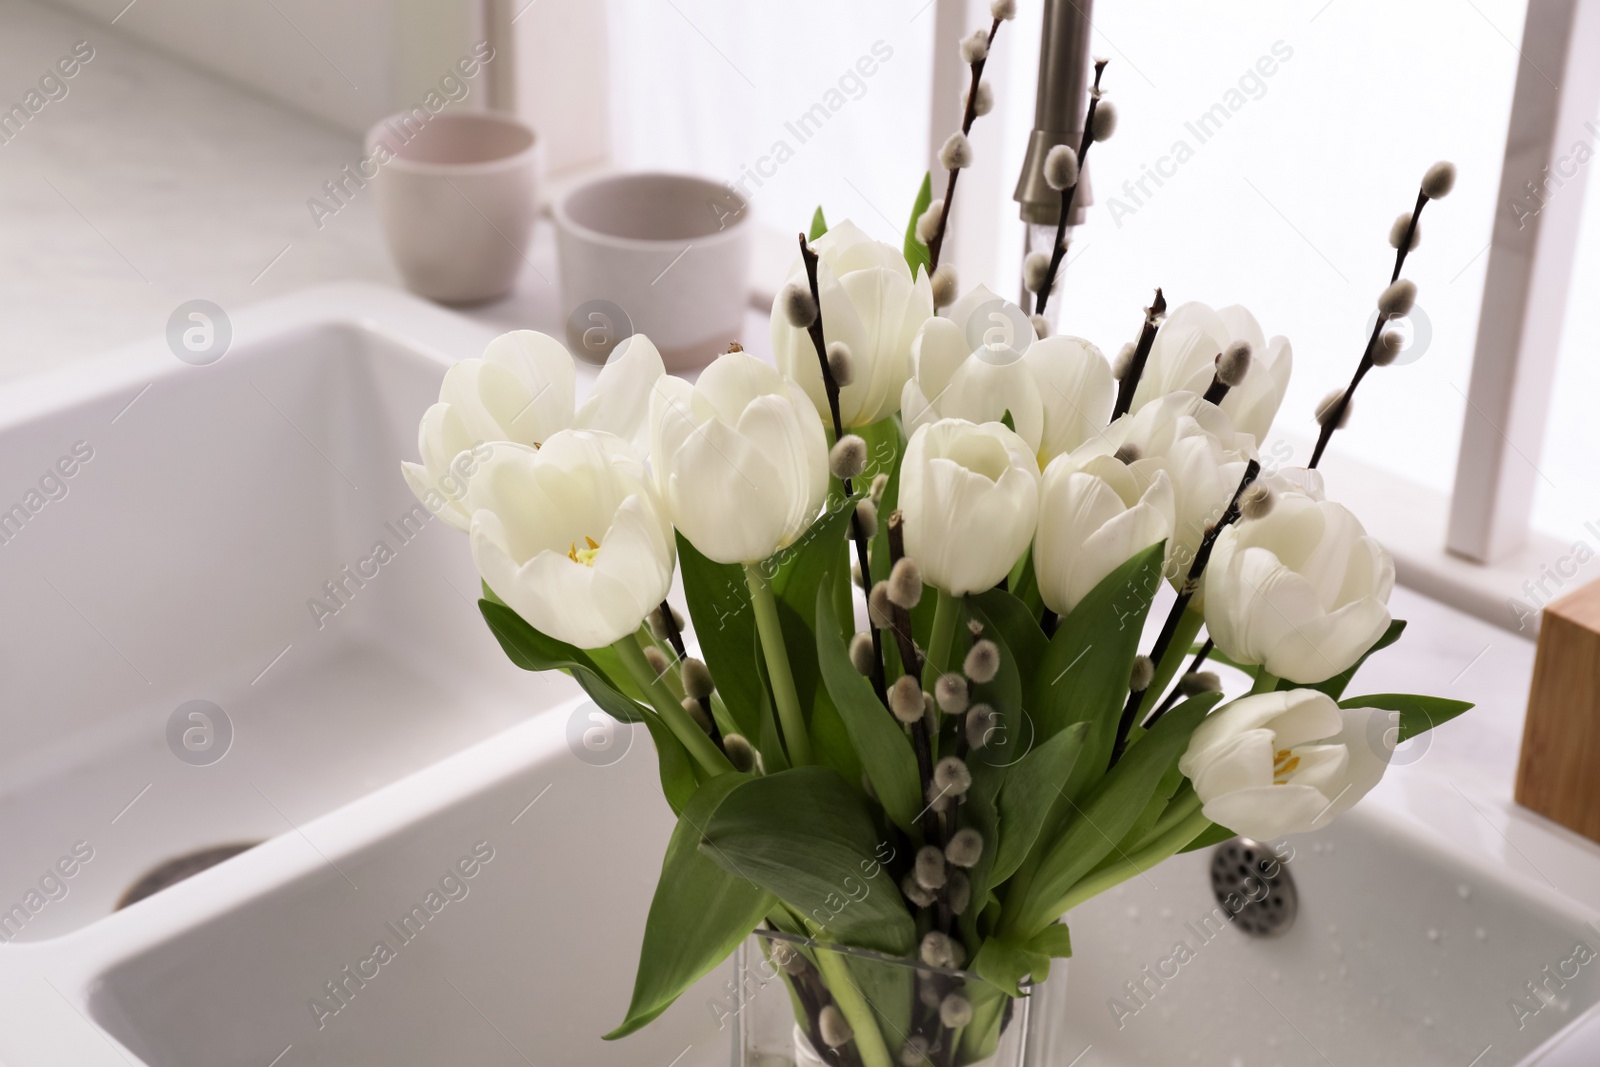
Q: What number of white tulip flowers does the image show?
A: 11